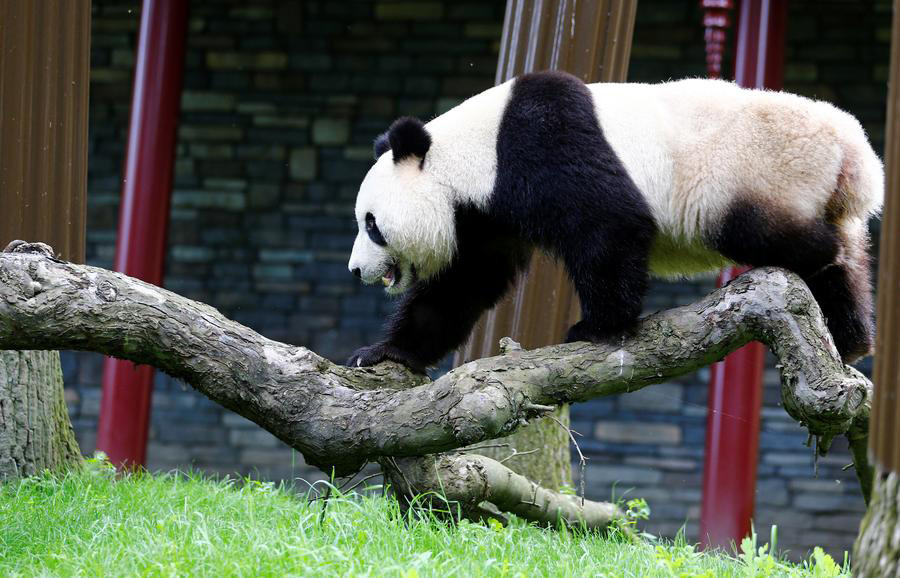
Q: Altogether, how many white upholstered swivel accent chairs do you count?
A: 0